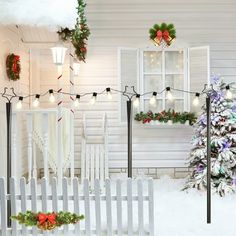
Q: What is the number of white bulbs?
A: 11